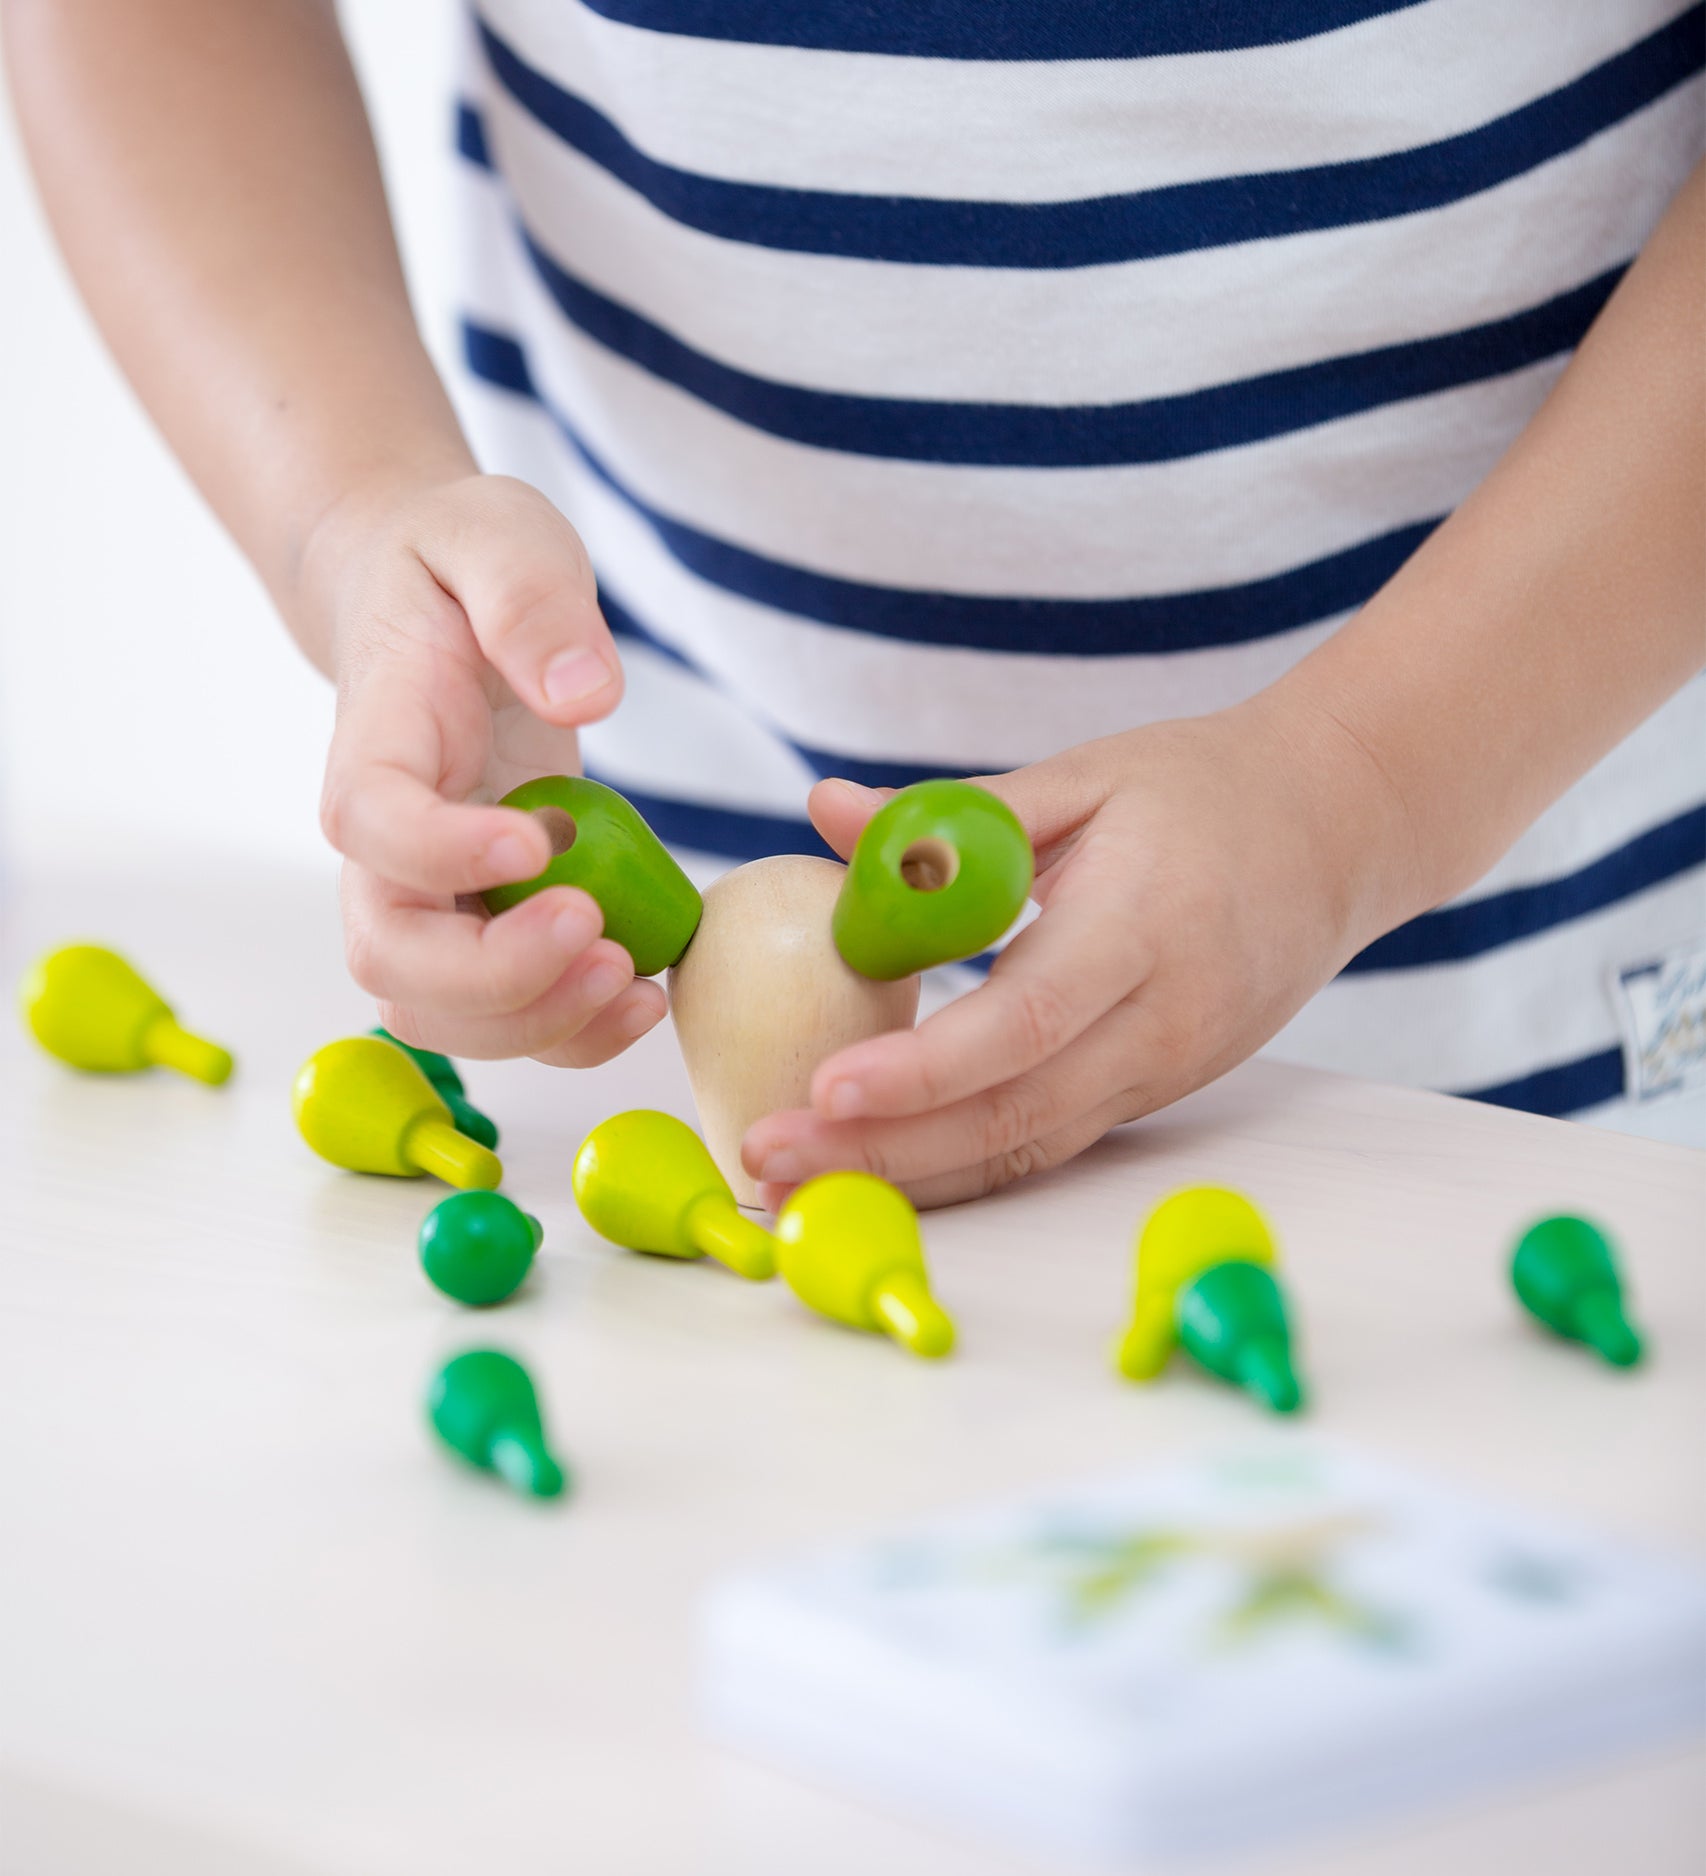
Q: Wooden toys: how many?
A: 13